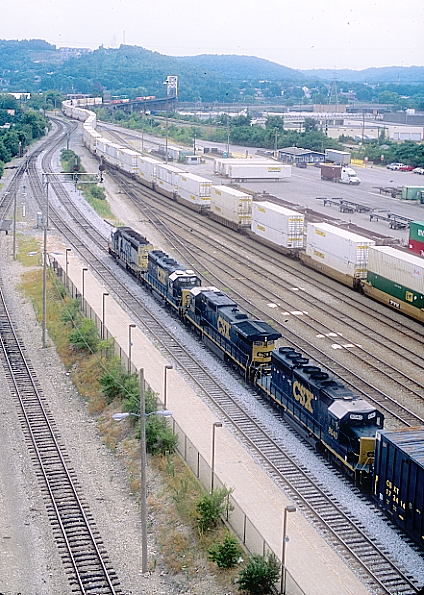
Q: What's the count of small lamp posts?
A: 7